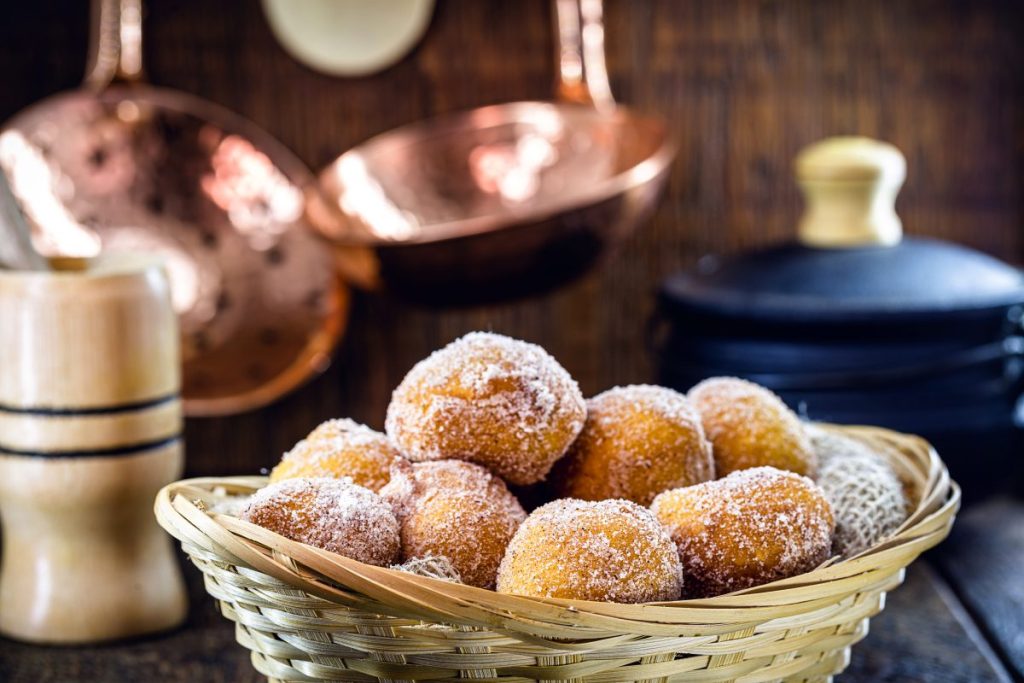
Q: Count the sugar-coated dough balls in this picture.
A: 8